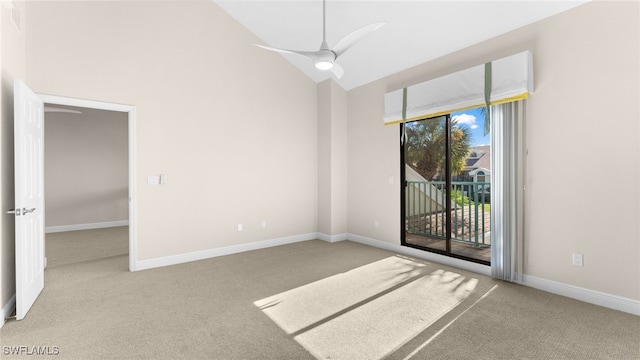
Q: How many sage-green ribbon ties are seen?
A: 2